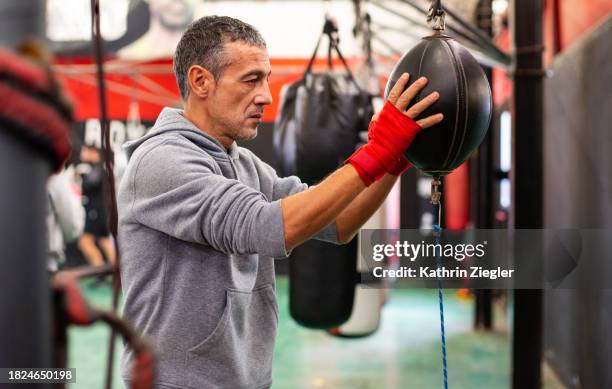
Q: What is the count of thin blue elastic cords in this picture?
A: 1